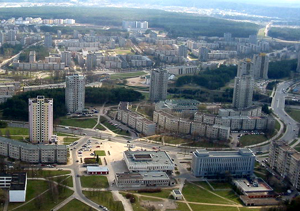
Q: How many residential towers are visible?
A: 6